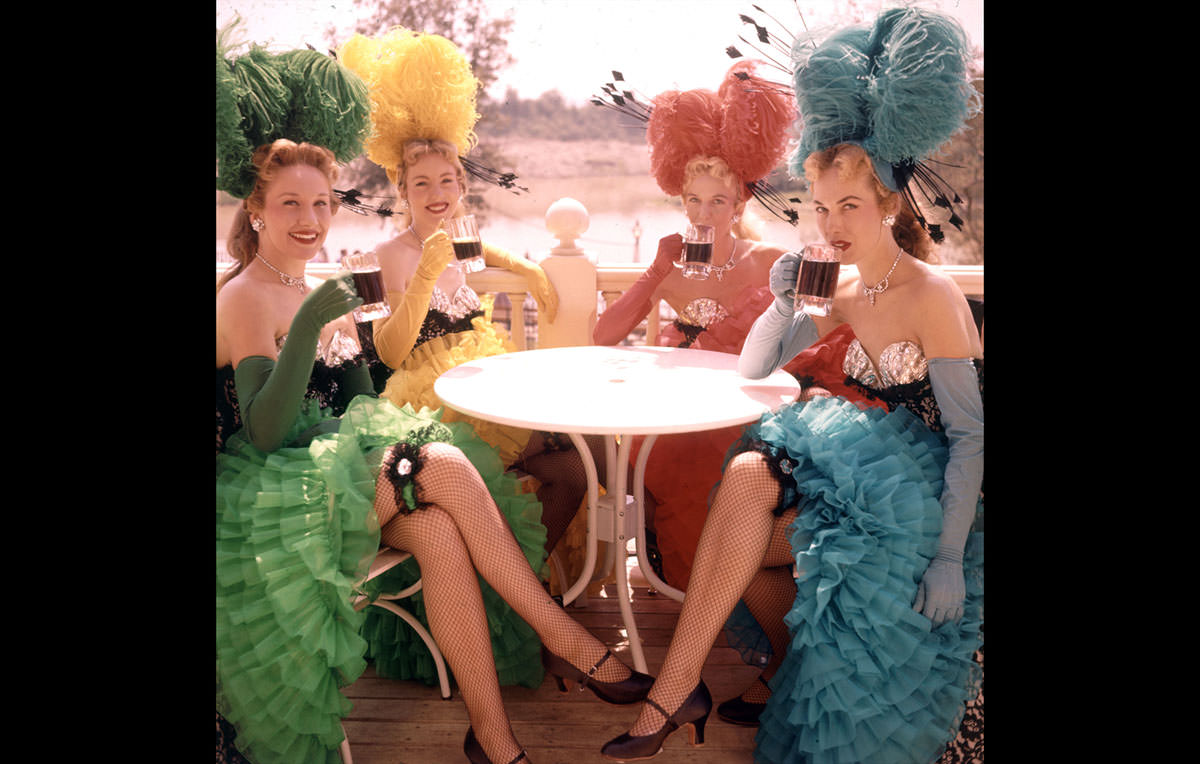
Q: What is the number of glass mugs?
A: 4